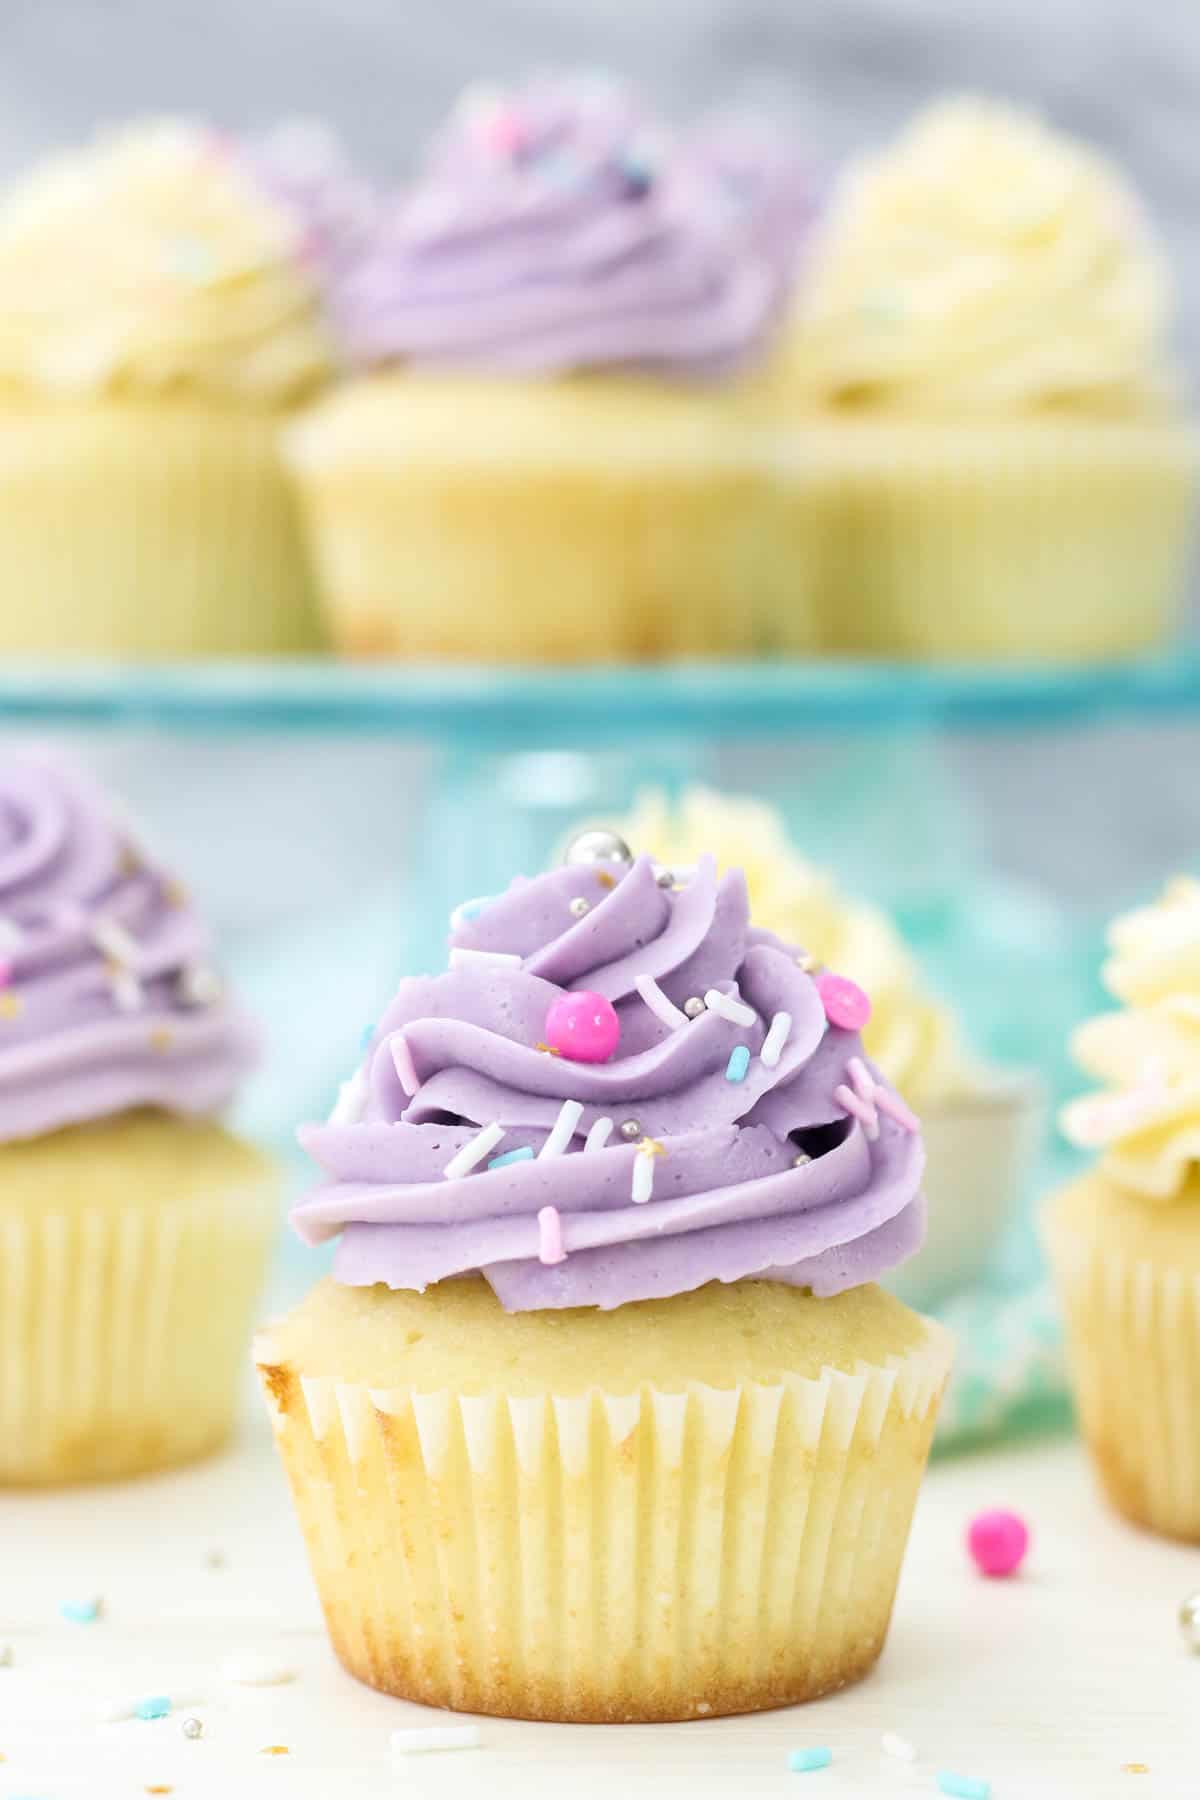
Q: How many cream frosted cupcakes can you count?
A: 4